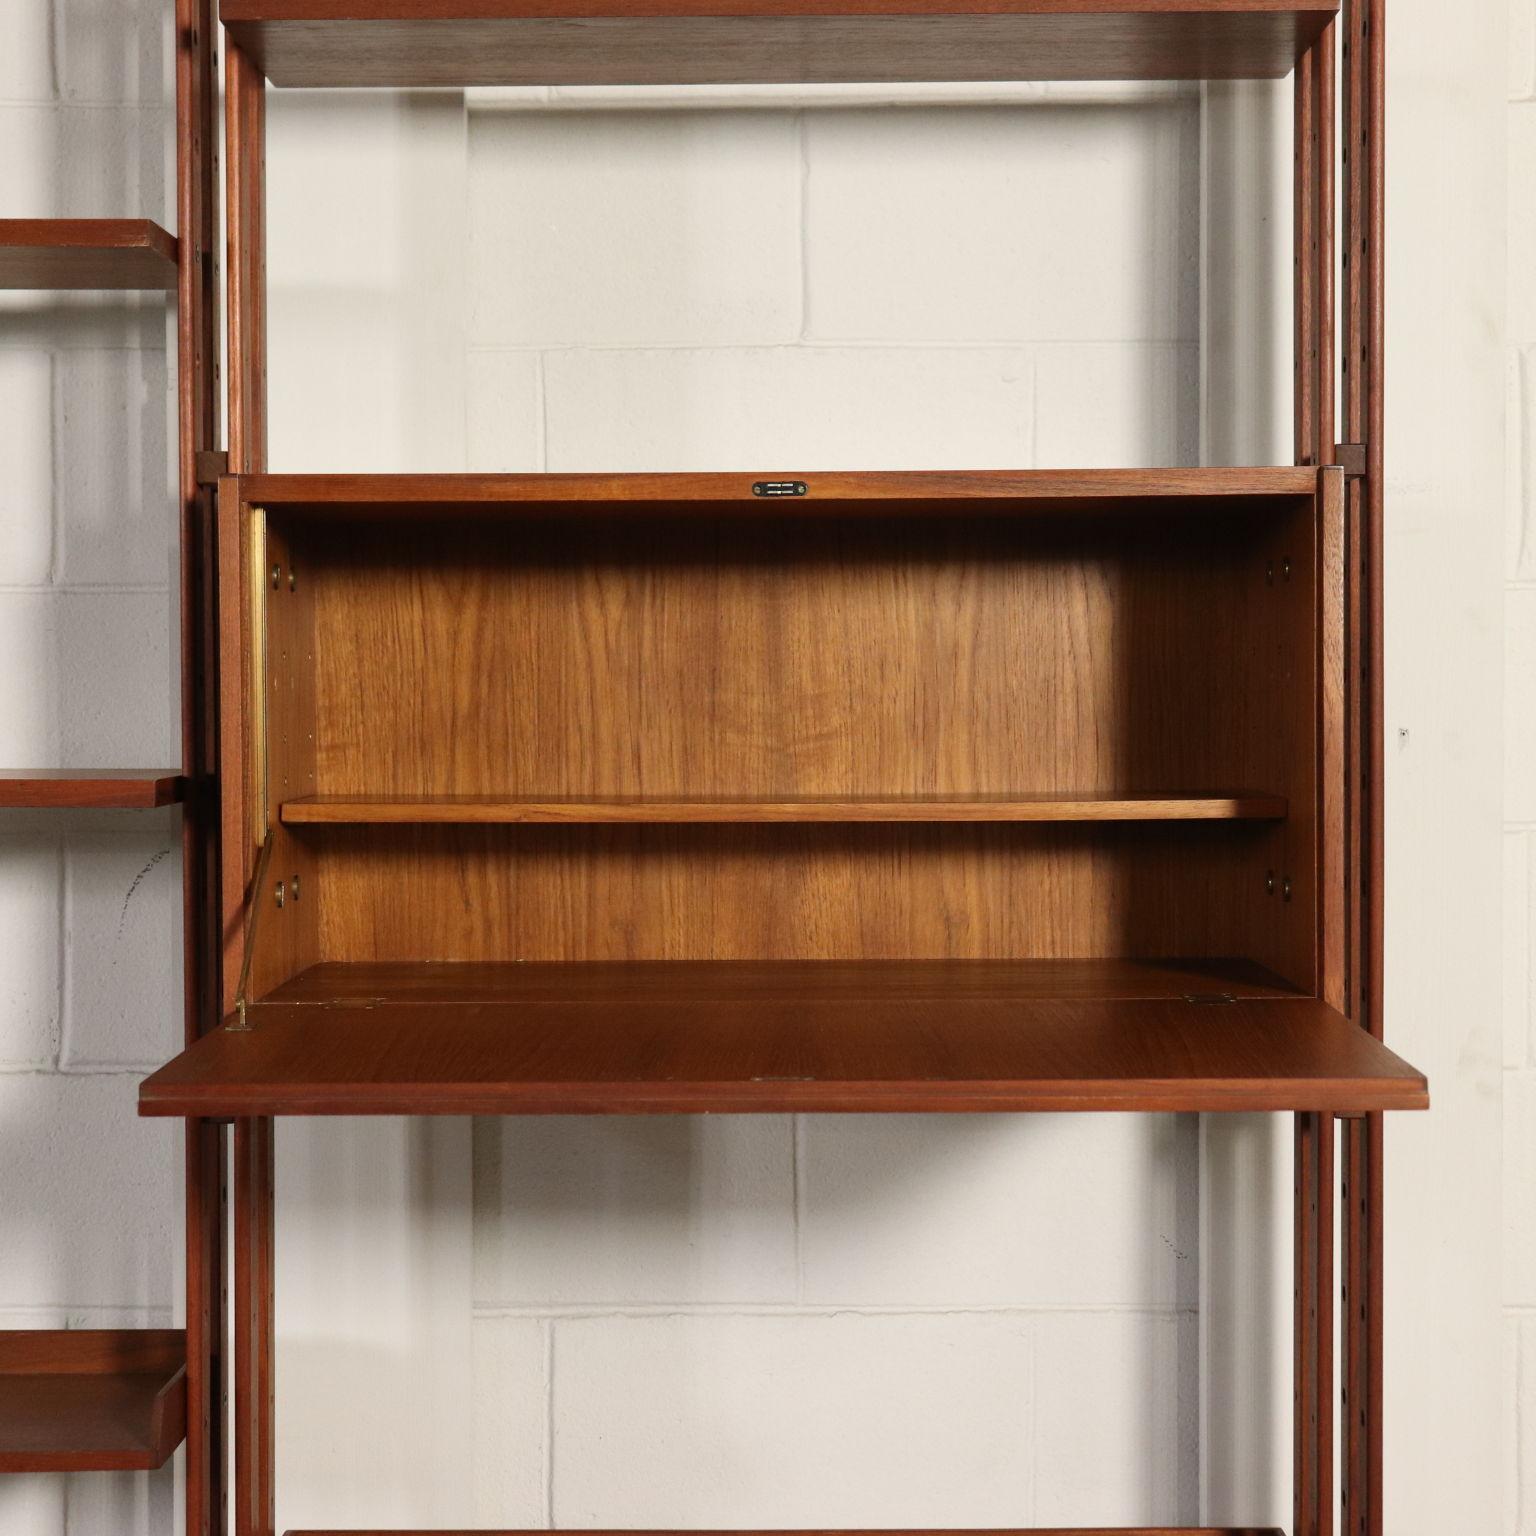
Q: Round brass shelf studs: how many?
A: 8